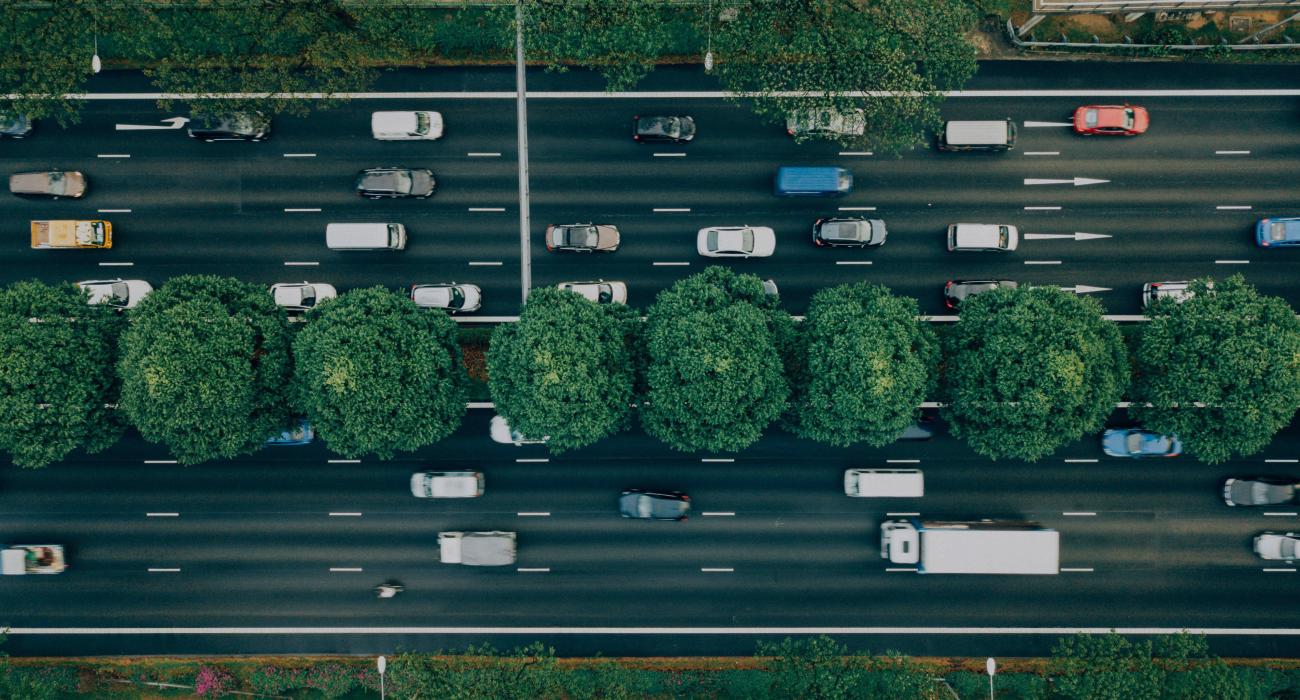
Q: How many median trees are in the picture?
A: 8